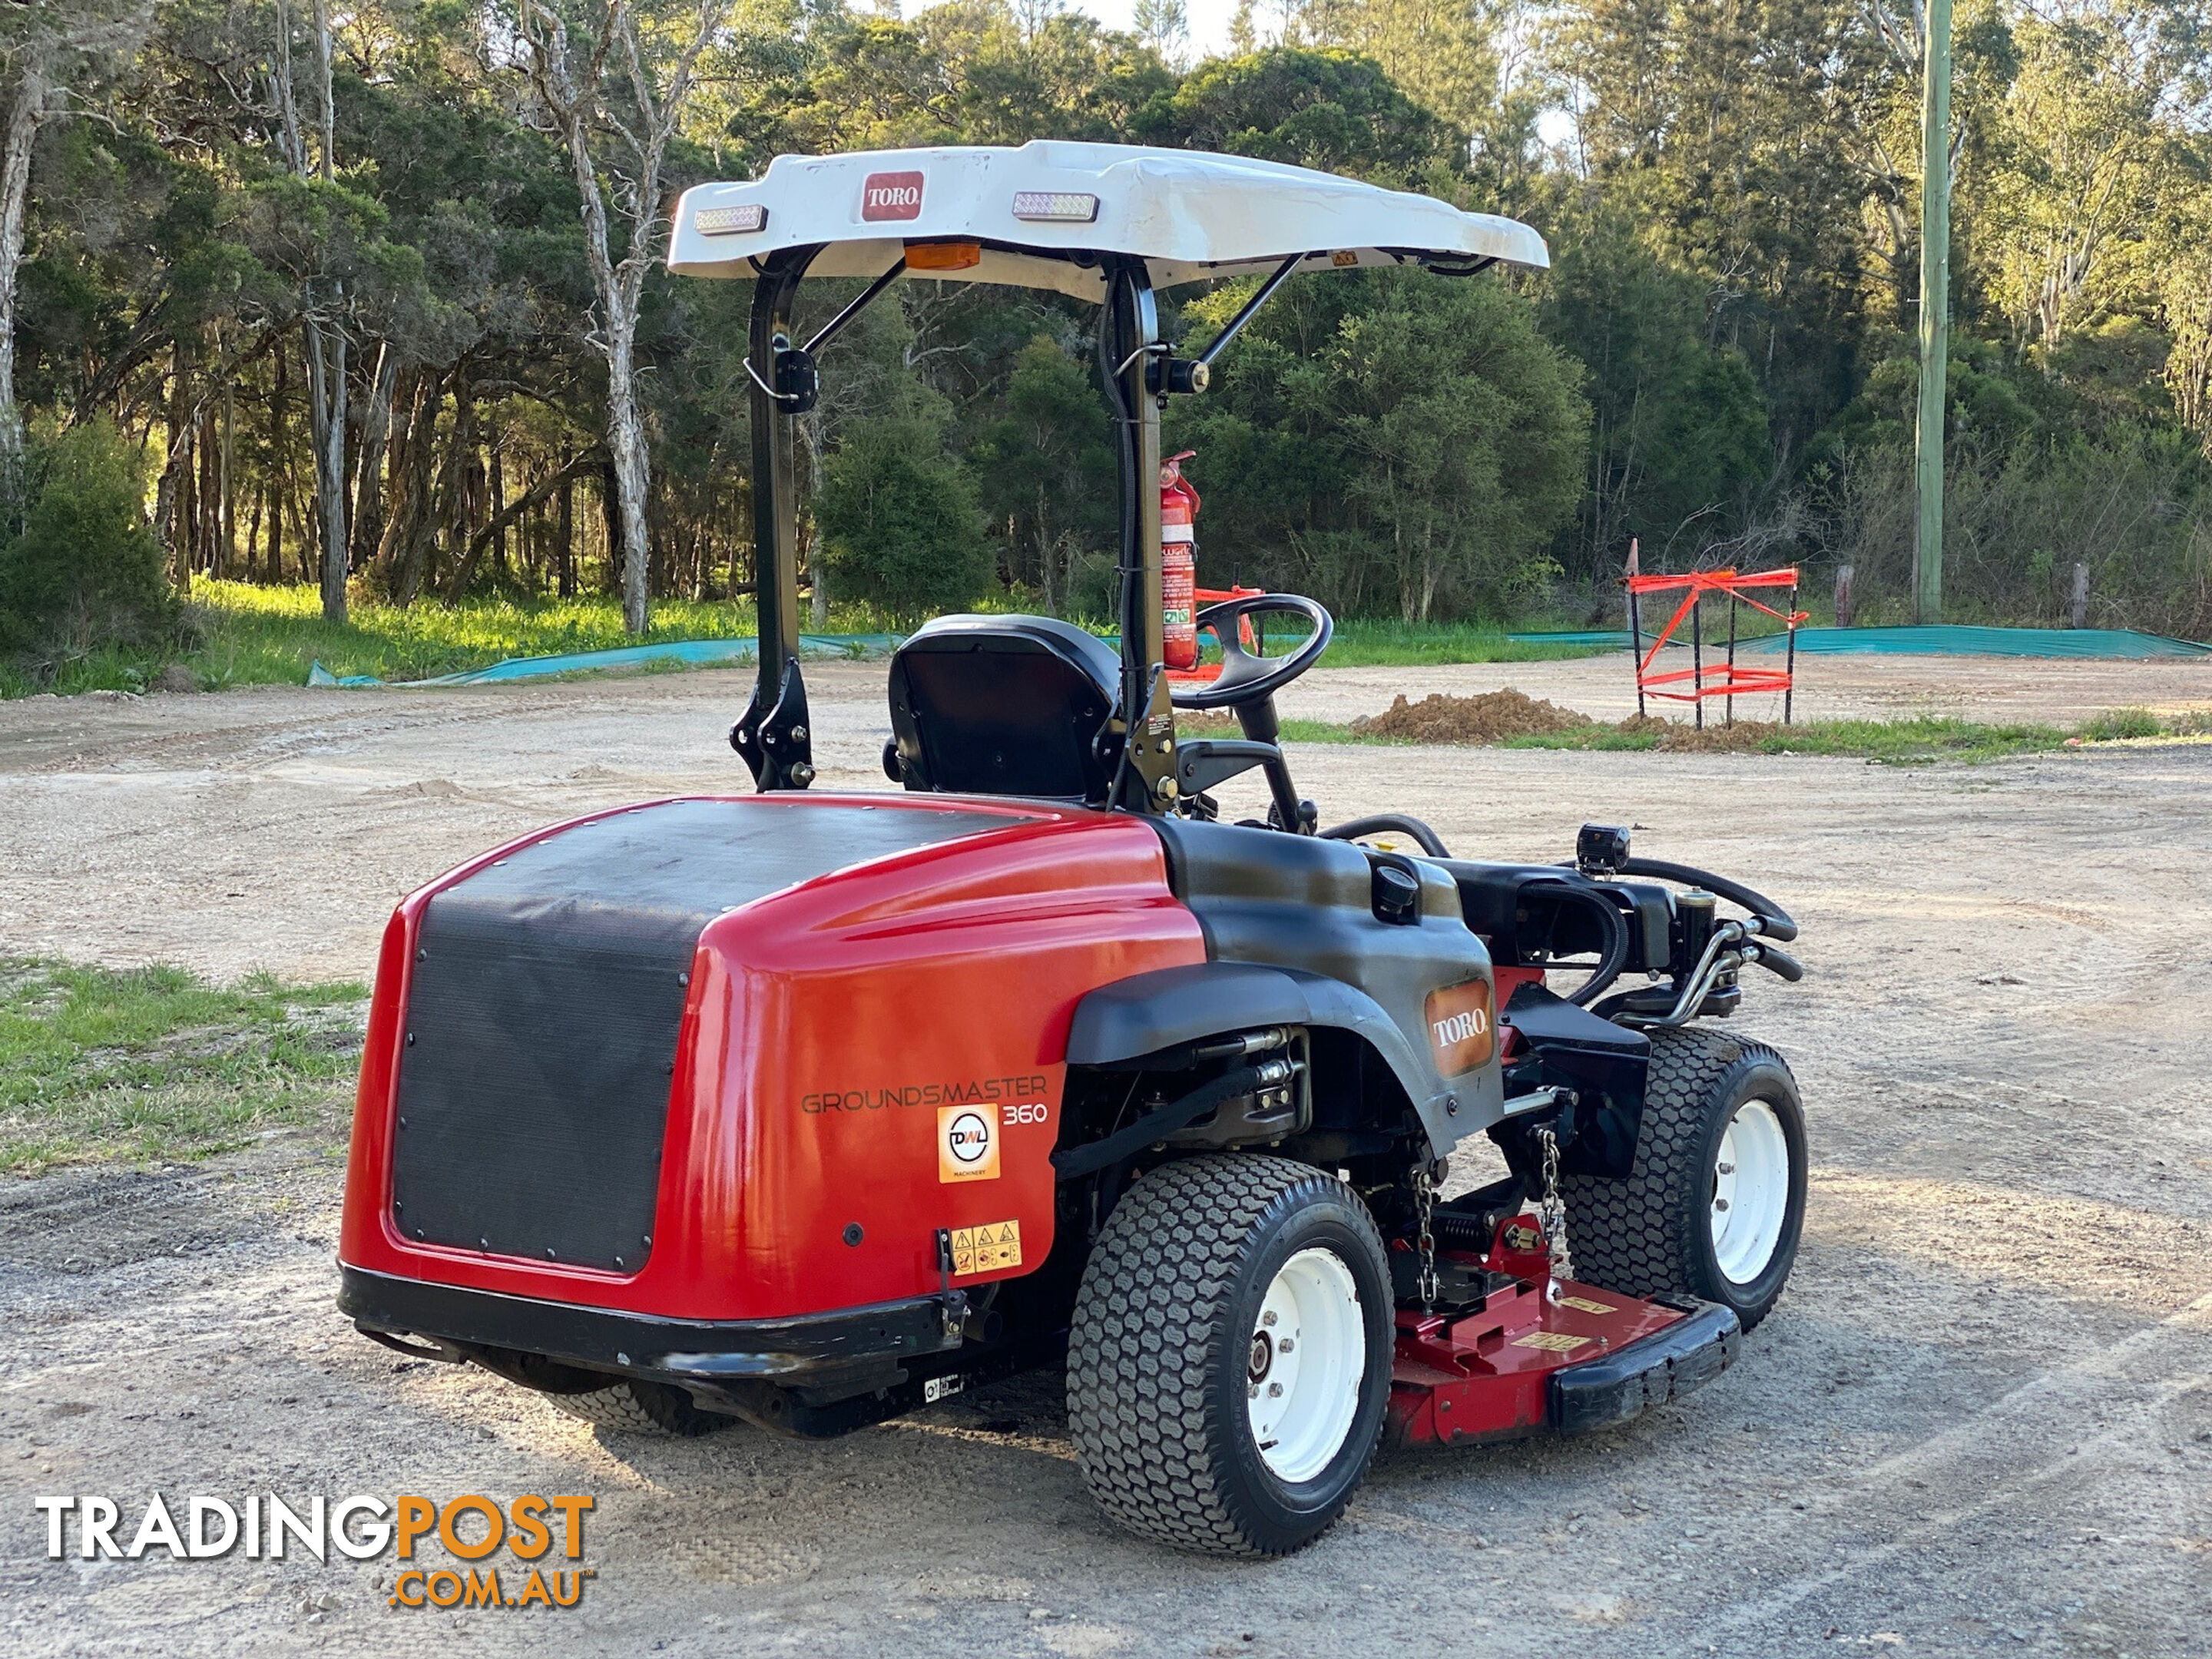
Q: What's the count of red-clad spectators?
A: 0